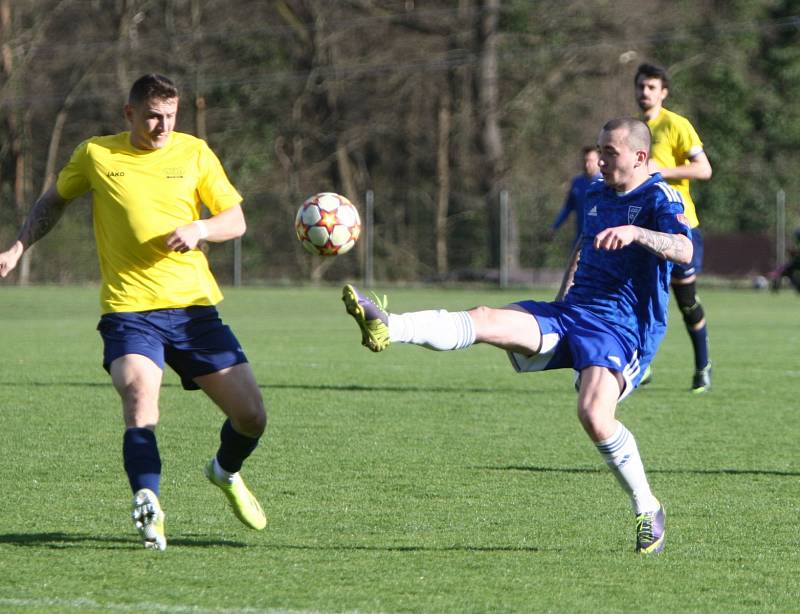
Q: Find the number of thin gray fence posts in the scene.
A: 4